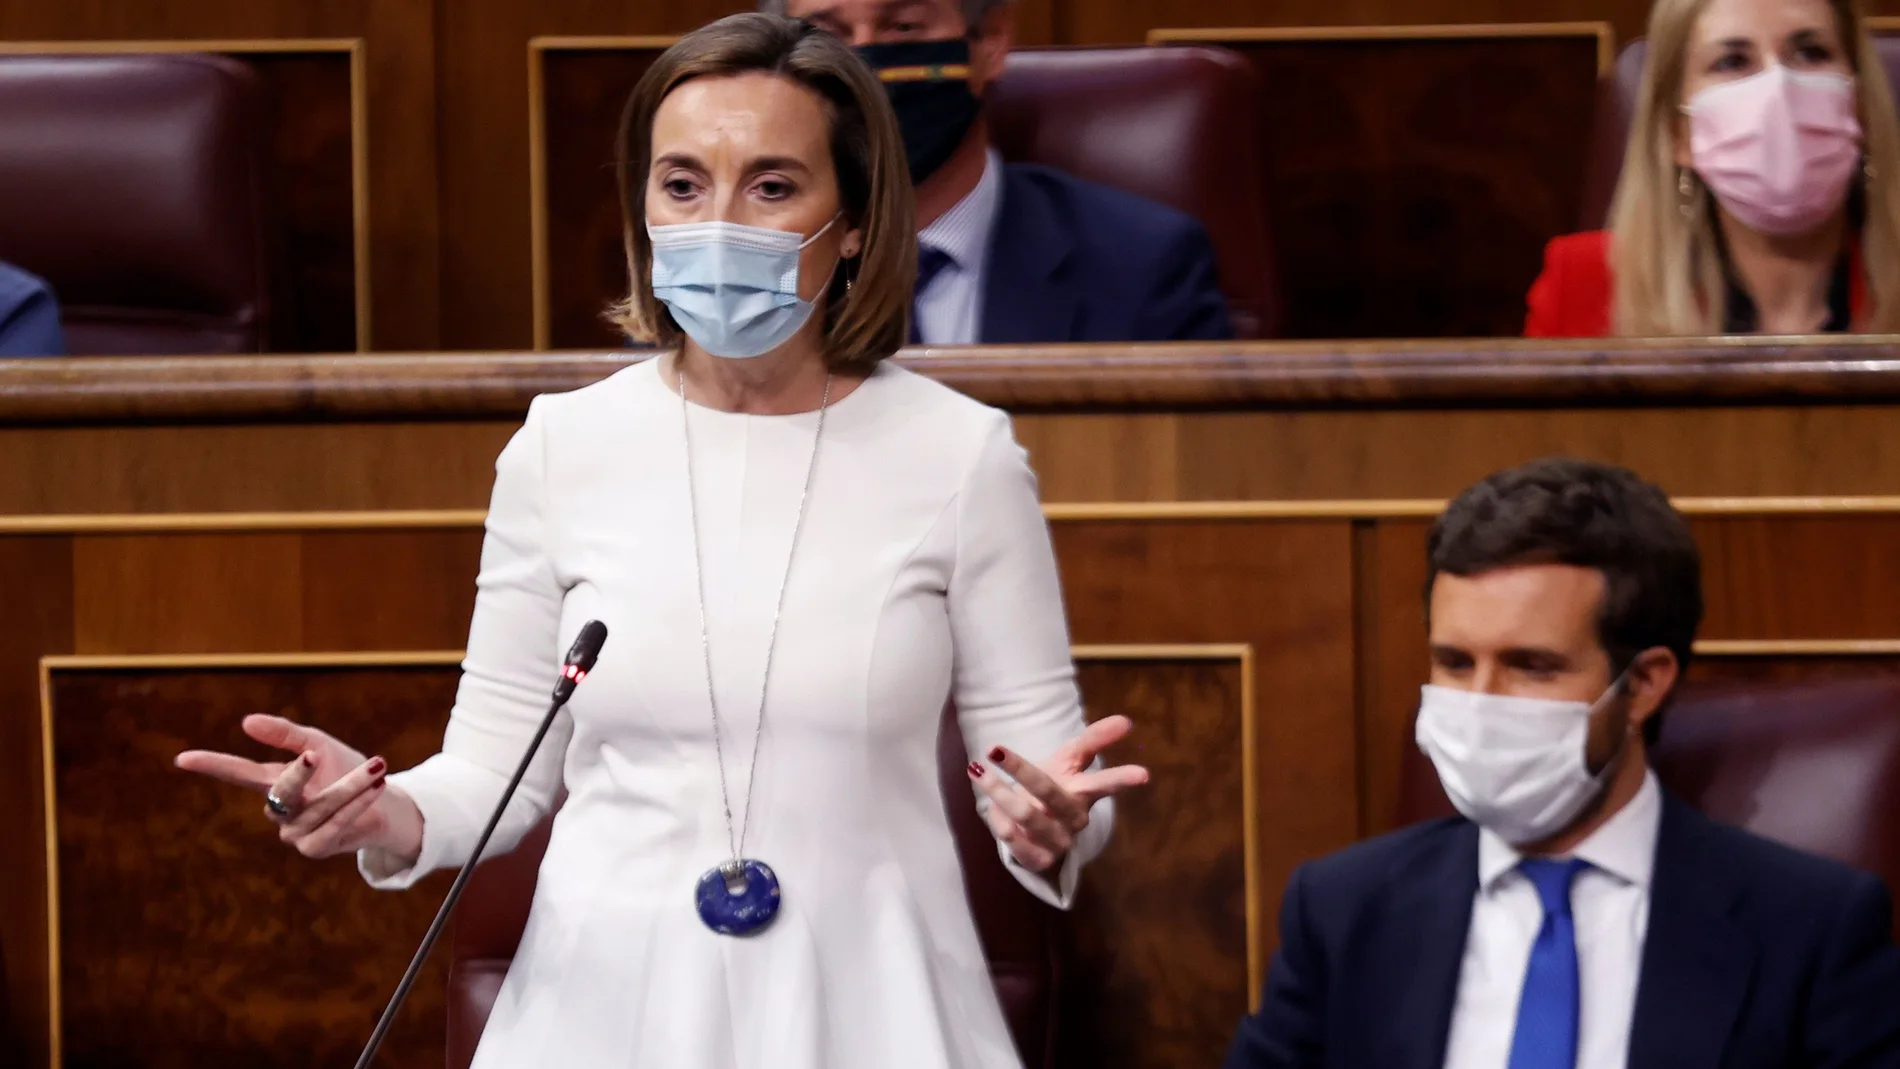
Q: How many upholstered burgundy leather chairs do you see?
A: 5